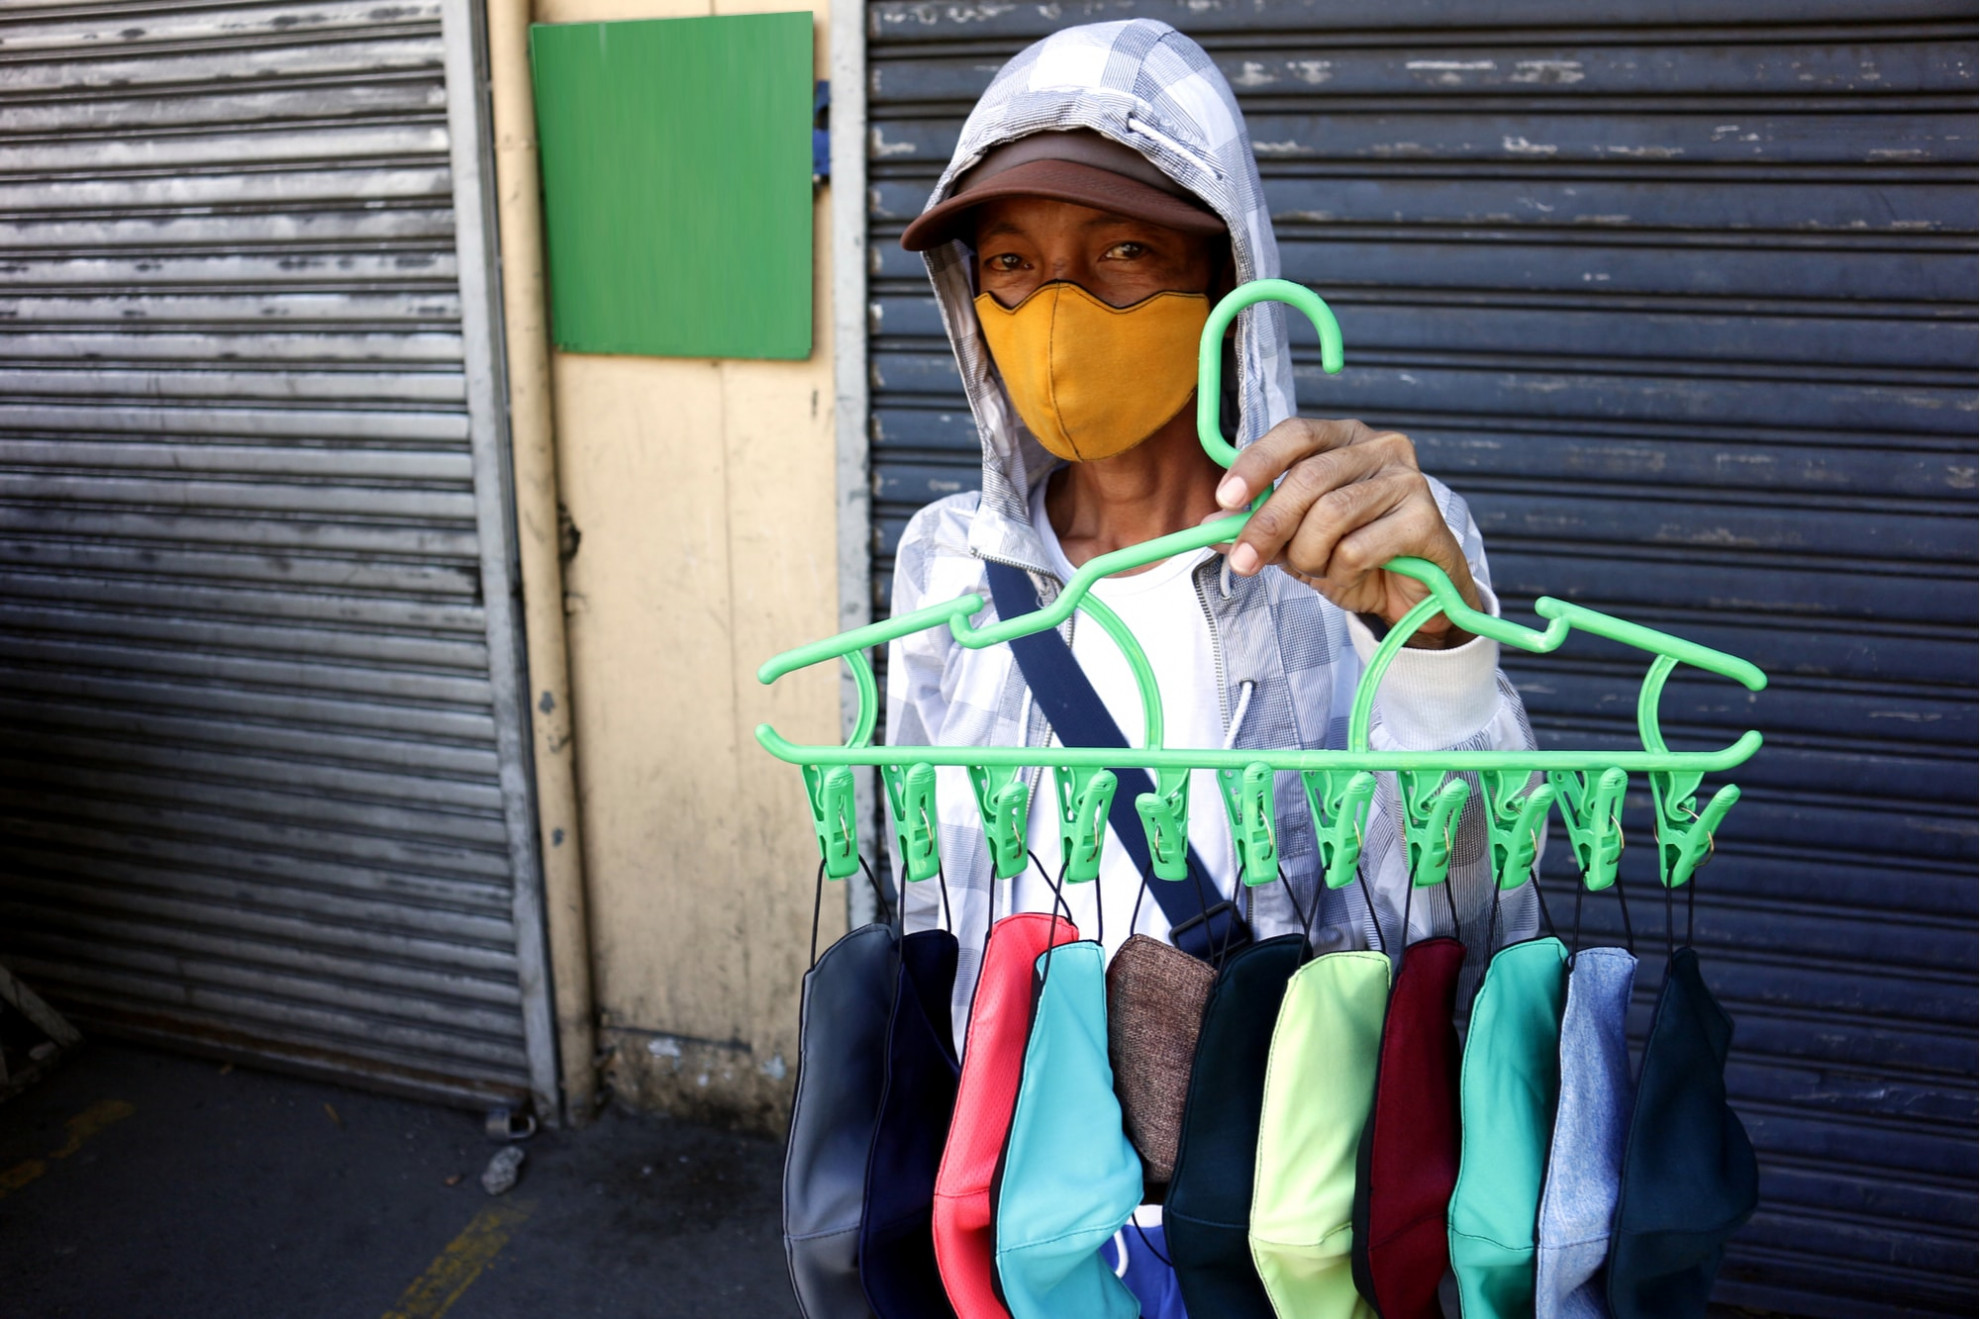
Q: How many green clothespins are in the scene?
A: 11